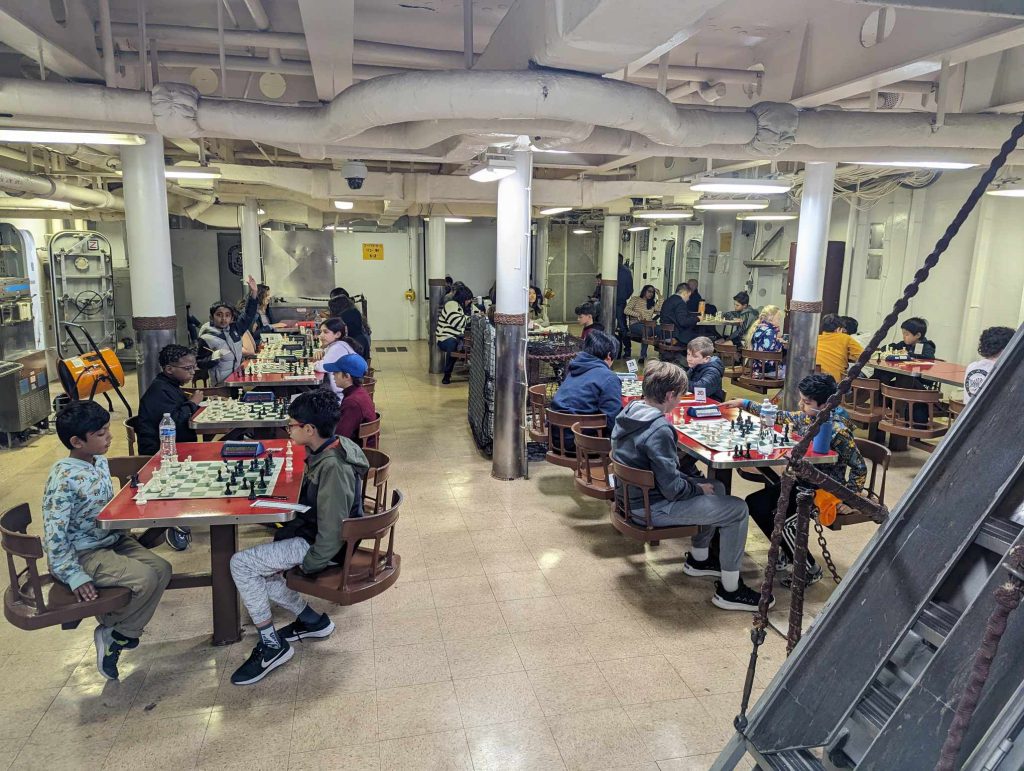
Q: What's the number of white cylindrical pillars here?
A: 6